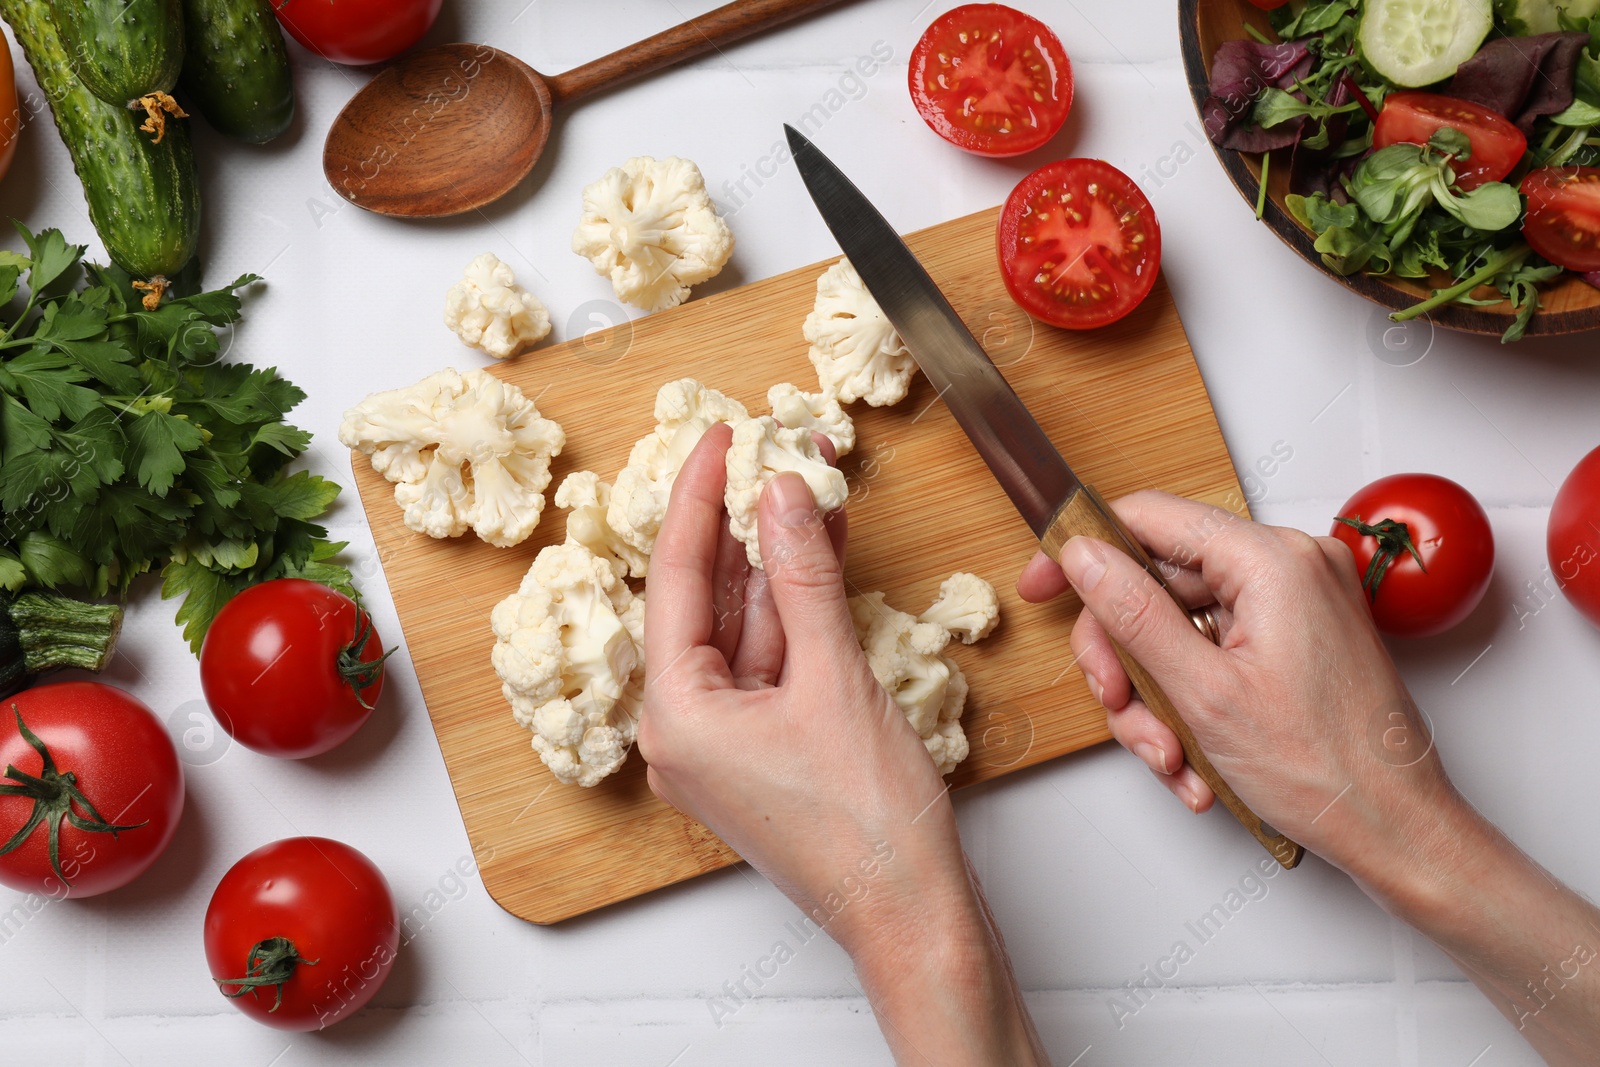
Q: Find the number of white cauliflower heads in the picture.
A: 11